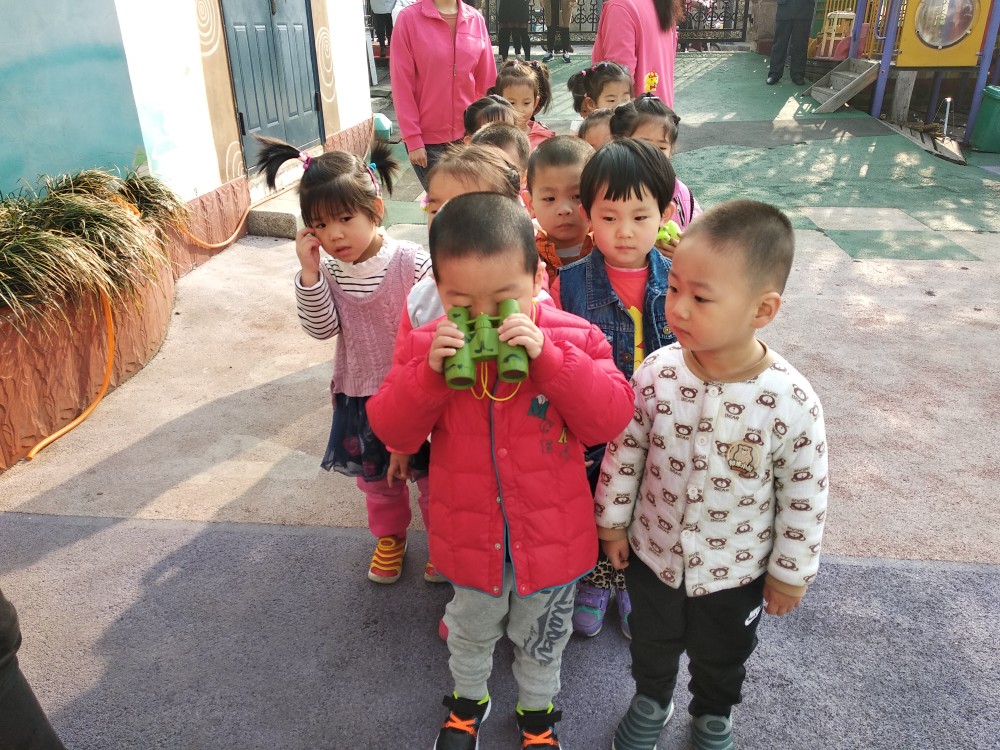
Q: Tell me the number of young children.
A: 12